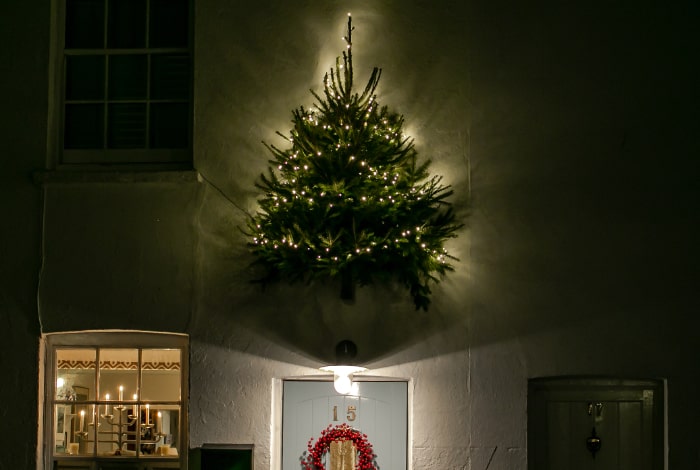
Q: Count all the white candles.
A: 7